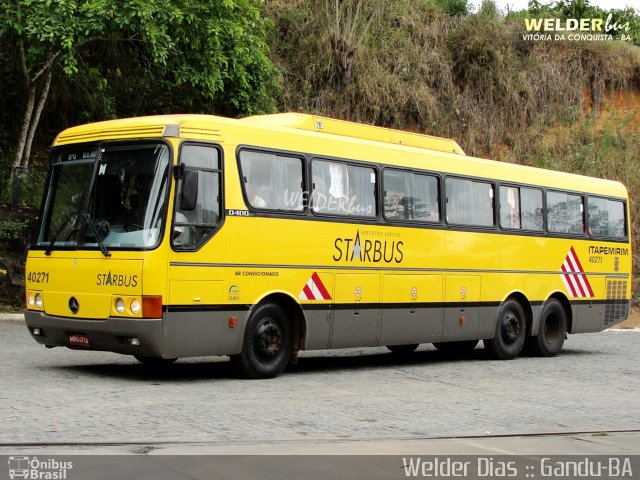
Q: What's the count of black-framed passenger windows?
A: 7